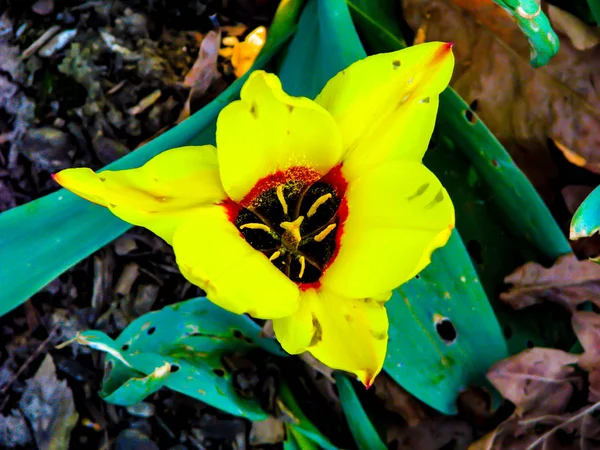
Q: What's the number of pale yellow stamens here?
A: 6